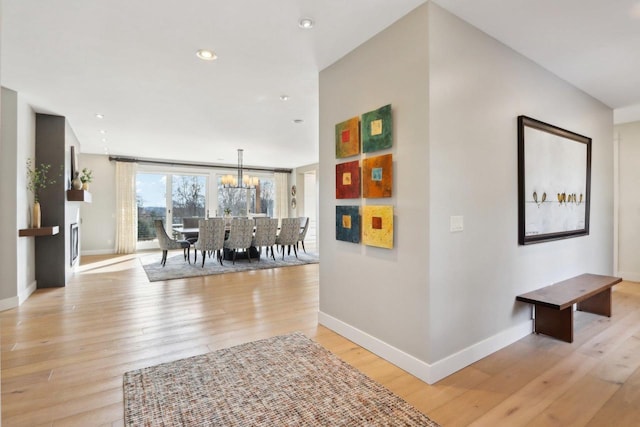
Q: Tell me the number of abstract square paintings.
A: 6